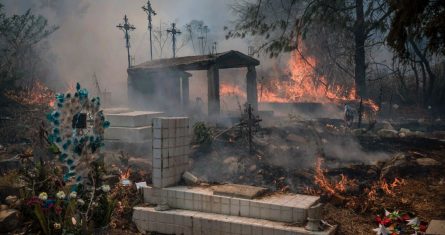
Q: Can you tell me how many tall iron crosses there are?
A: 3